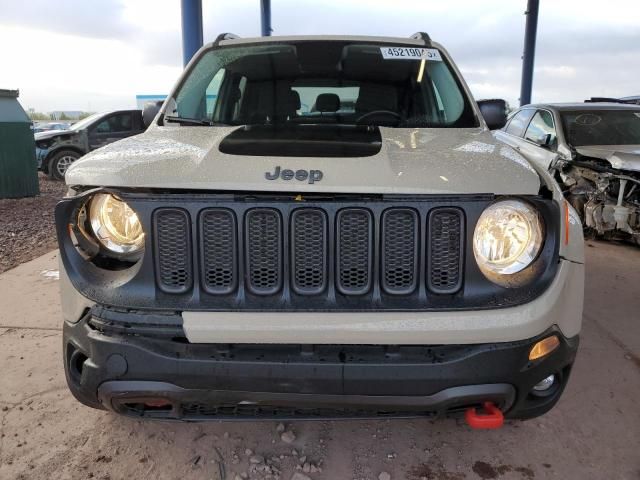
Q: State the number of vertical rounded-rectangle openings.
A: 7